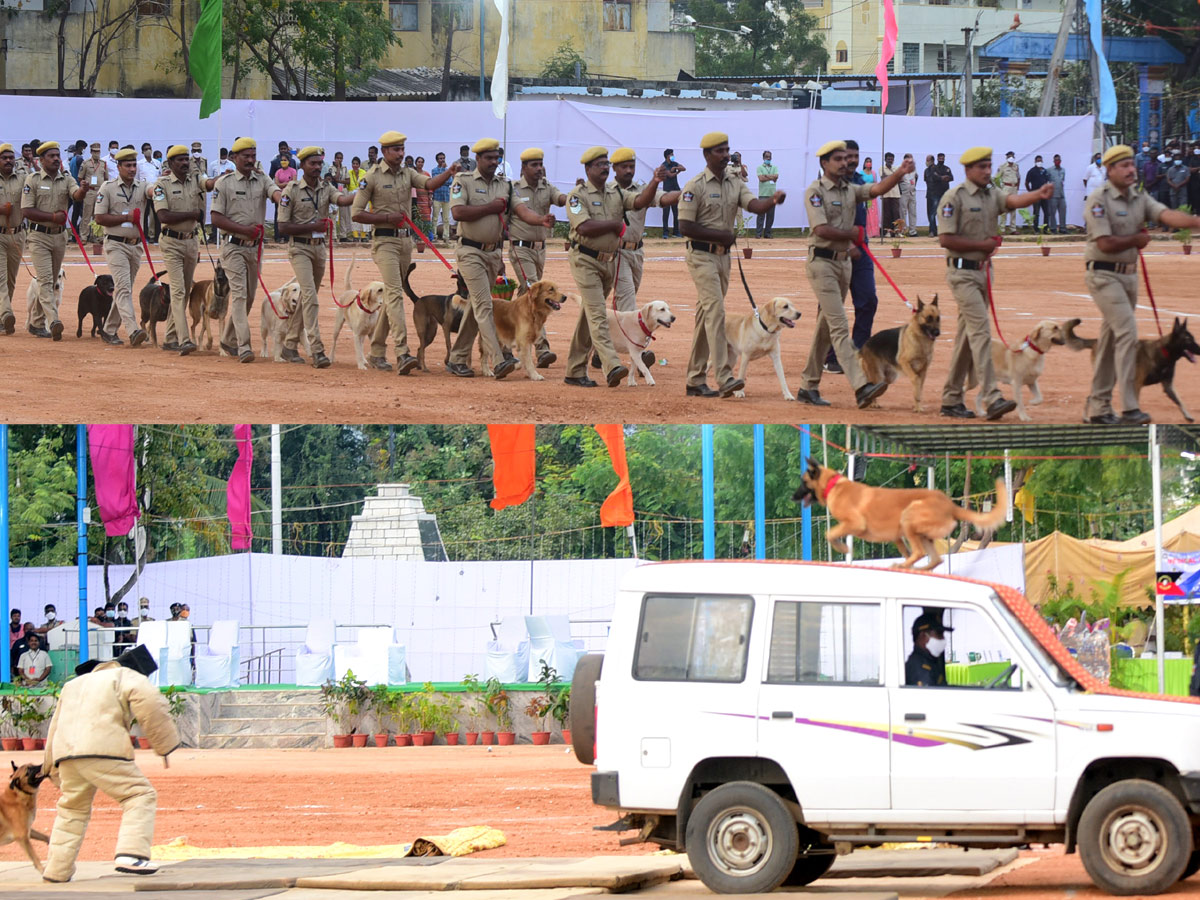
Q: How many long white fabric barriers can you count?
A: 2